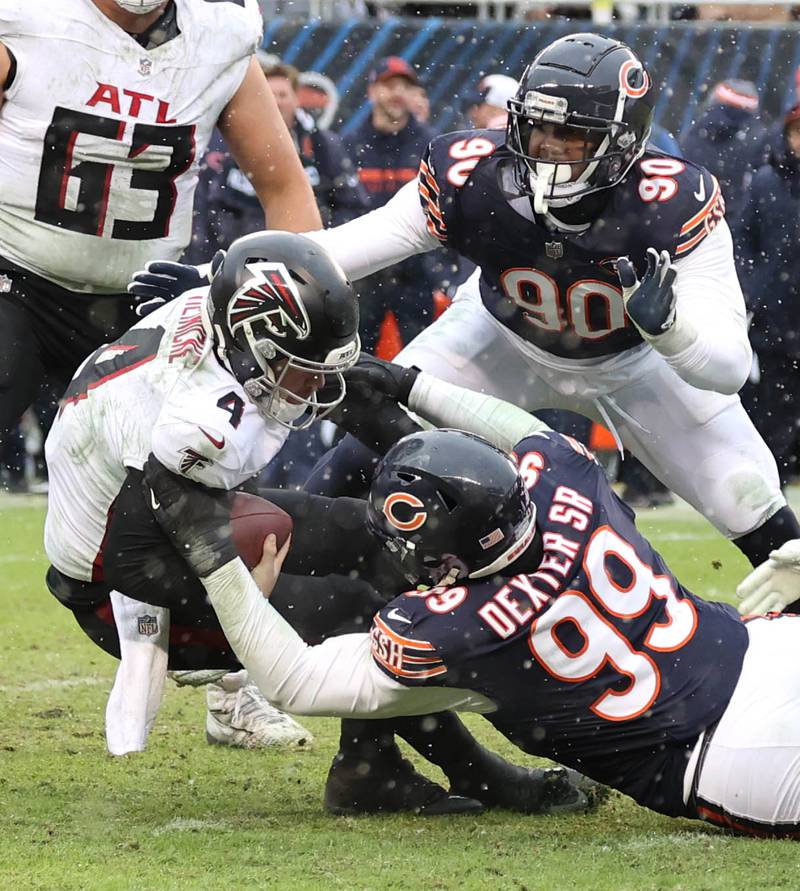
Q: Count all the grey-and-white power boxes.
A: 0